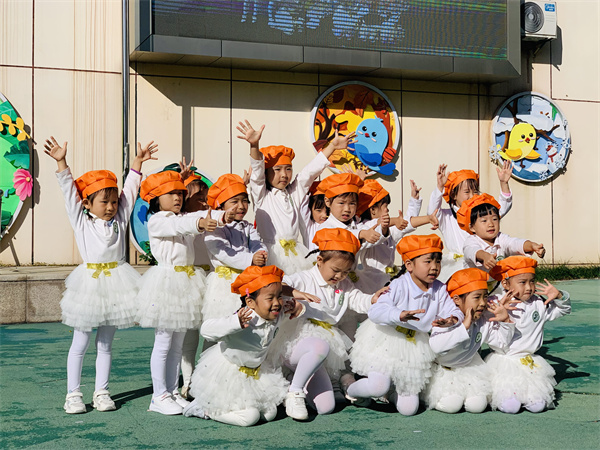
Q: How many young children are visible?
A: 15